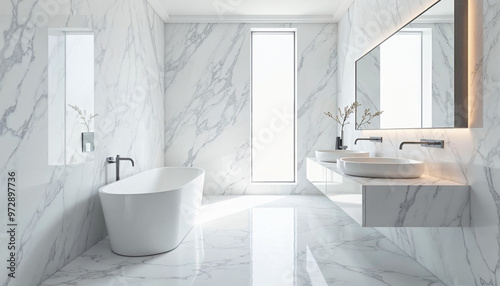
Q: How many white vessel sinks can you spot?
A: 2